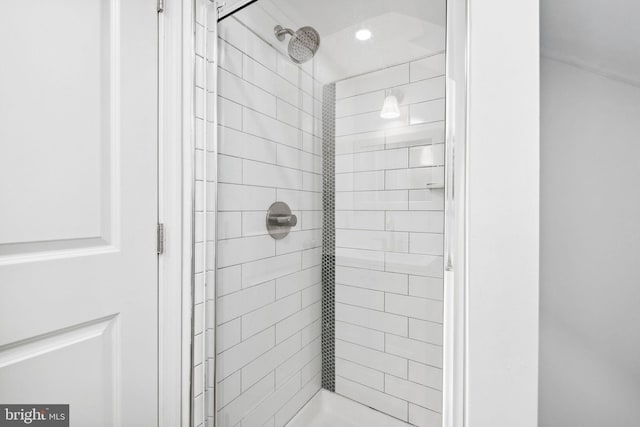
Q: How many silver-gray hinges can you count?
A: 2